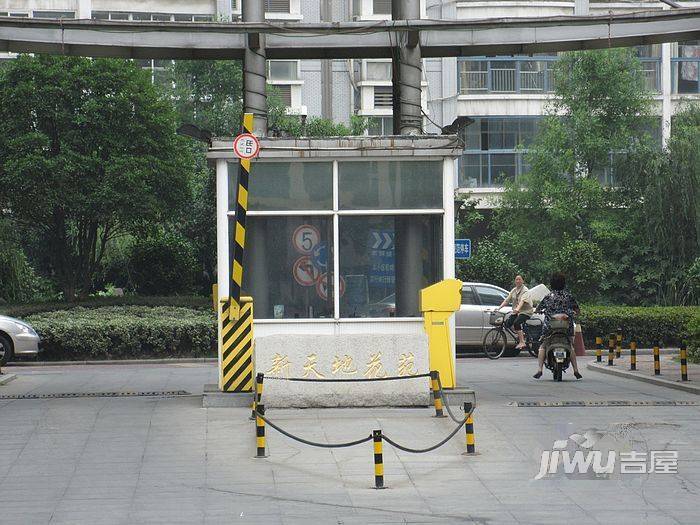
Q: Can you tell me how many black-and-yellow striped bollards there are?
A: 11